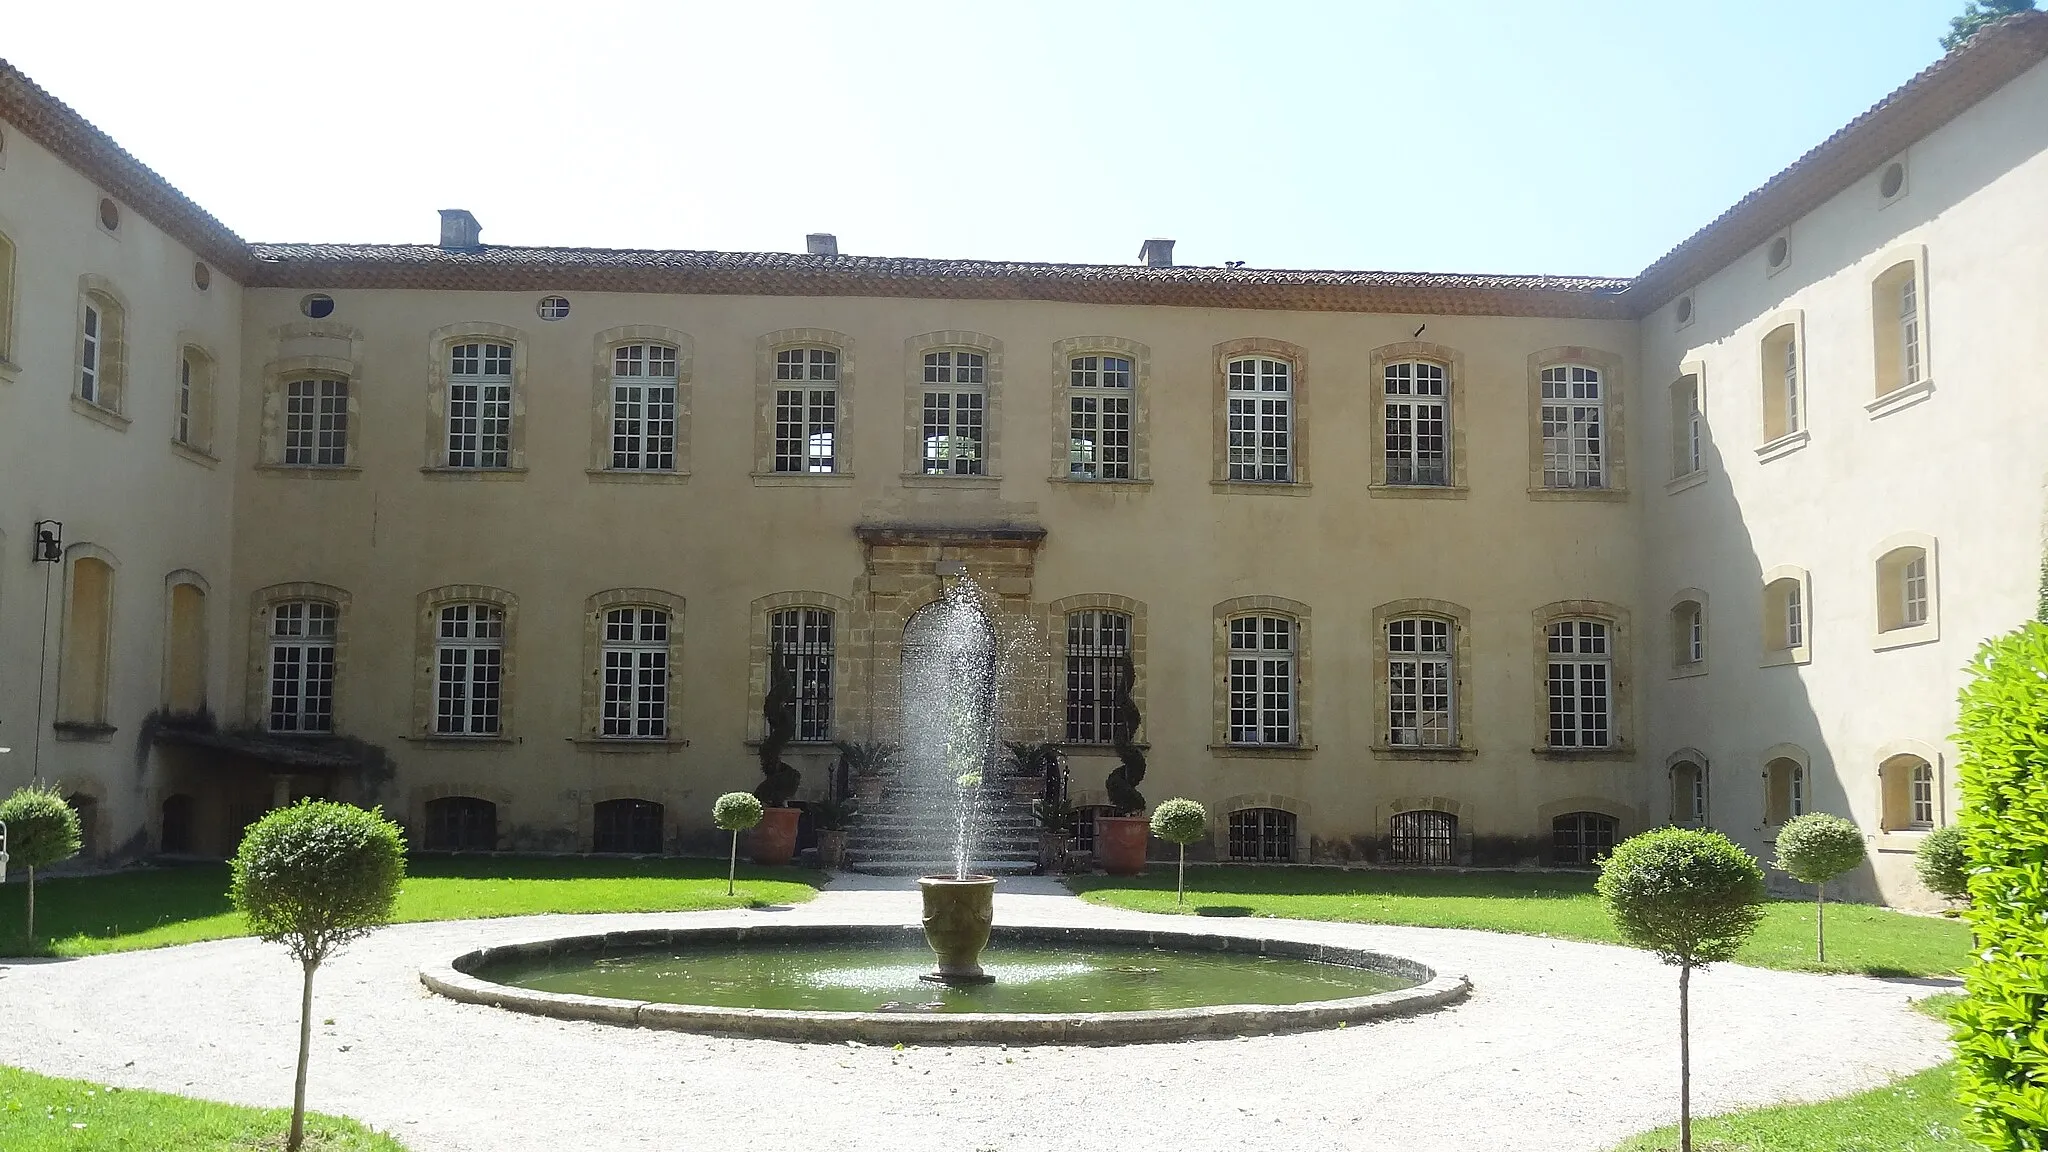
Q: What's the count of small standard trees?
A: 7